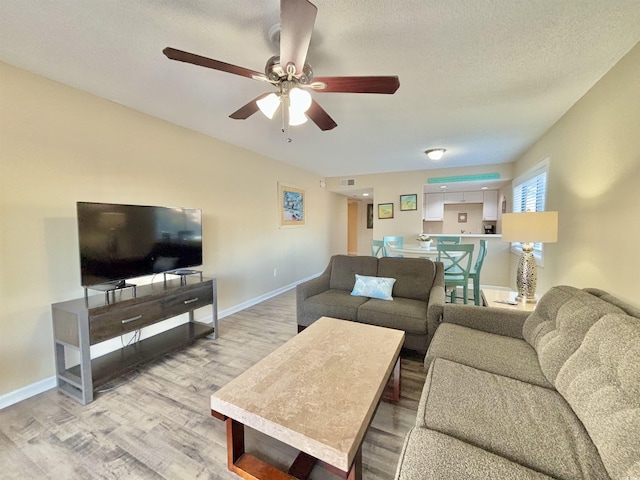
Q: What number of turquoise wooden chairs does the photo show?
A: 5